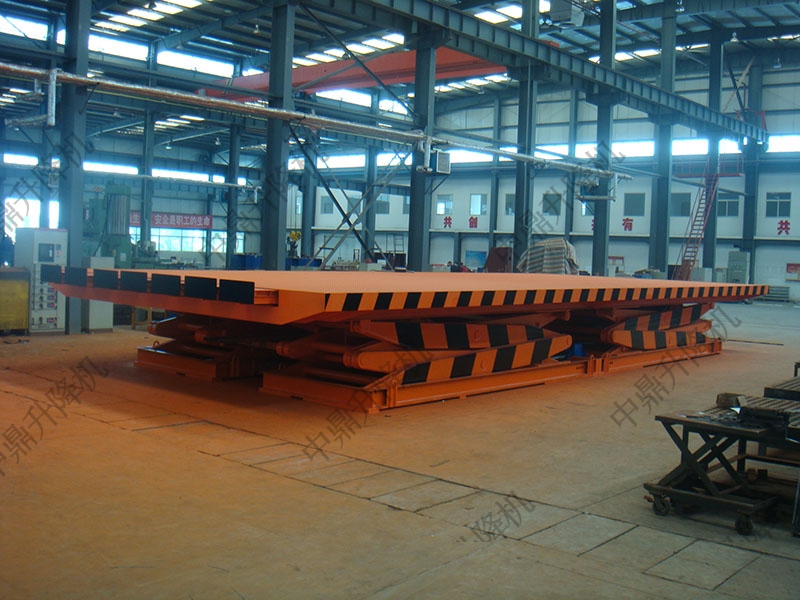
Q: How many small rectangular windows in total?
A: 14